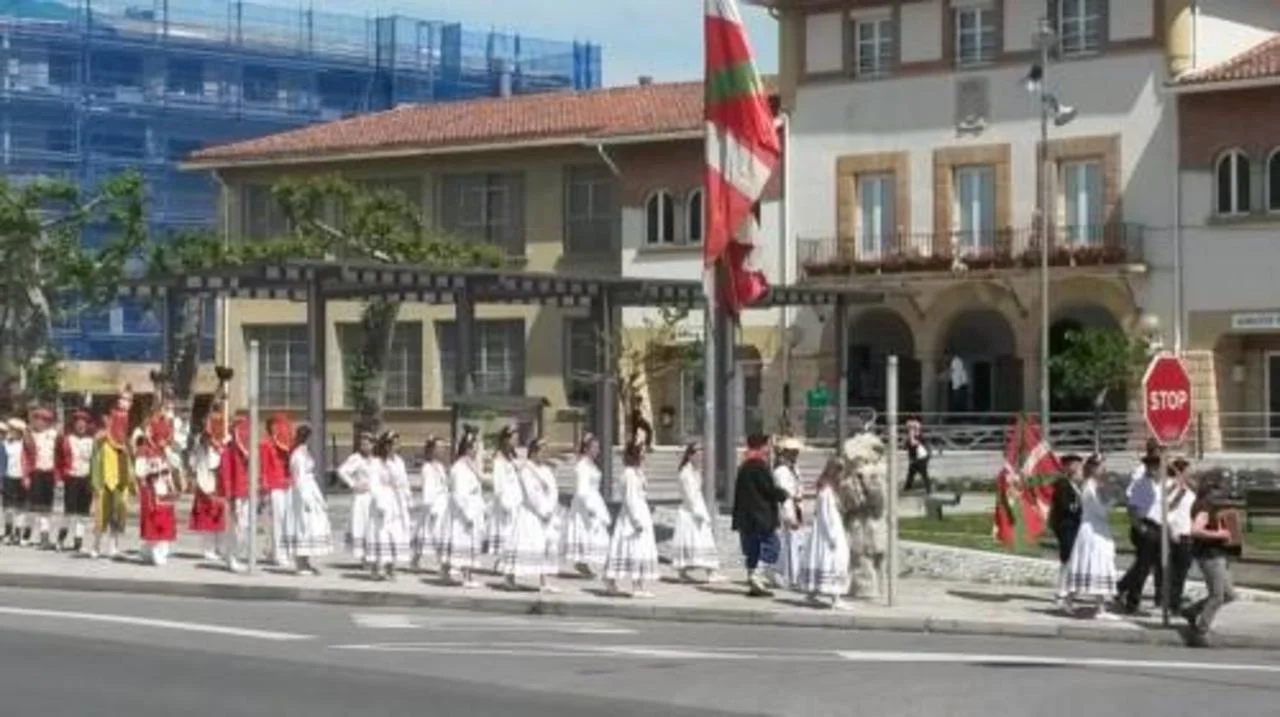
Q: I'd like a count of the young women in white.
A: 12